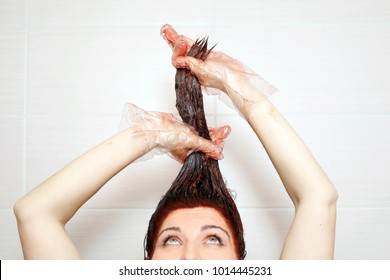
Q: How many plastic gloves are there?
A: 2